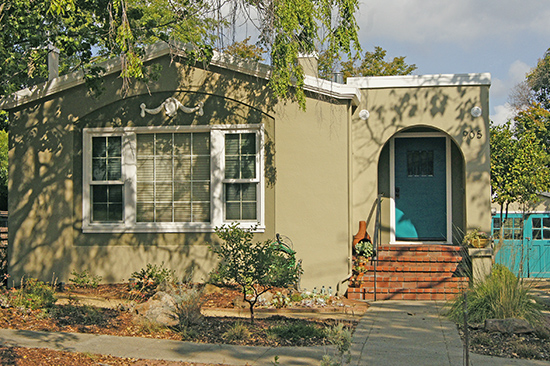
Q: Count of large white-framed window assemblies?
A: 1